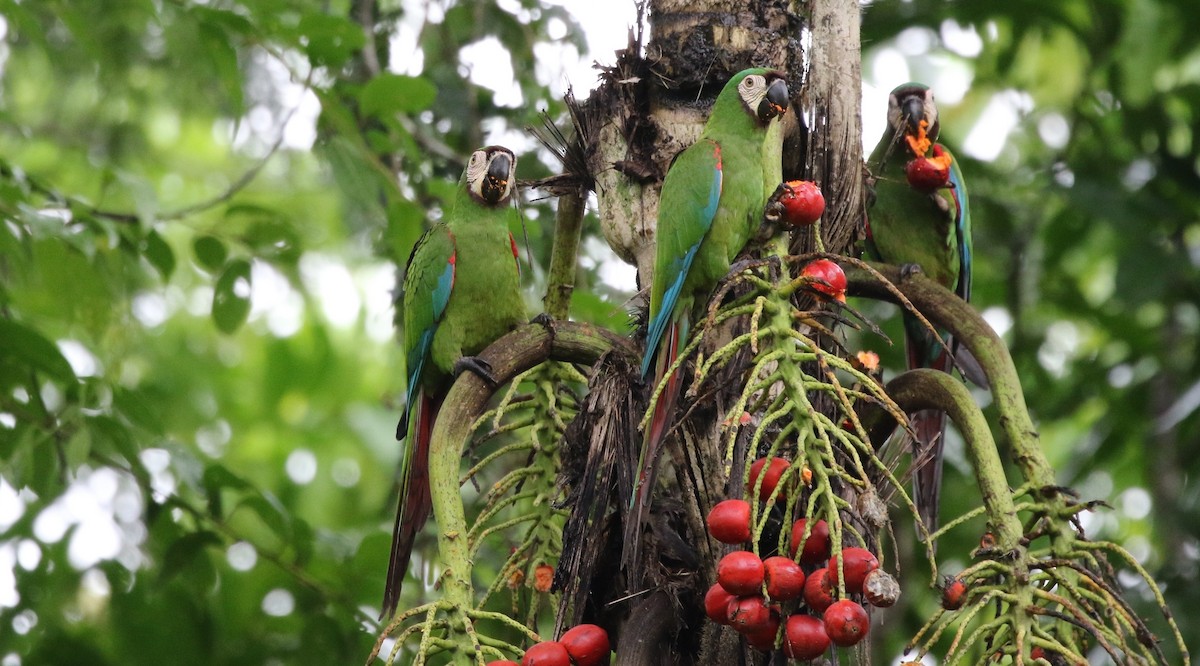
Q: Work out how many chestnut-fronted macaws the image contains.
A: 3